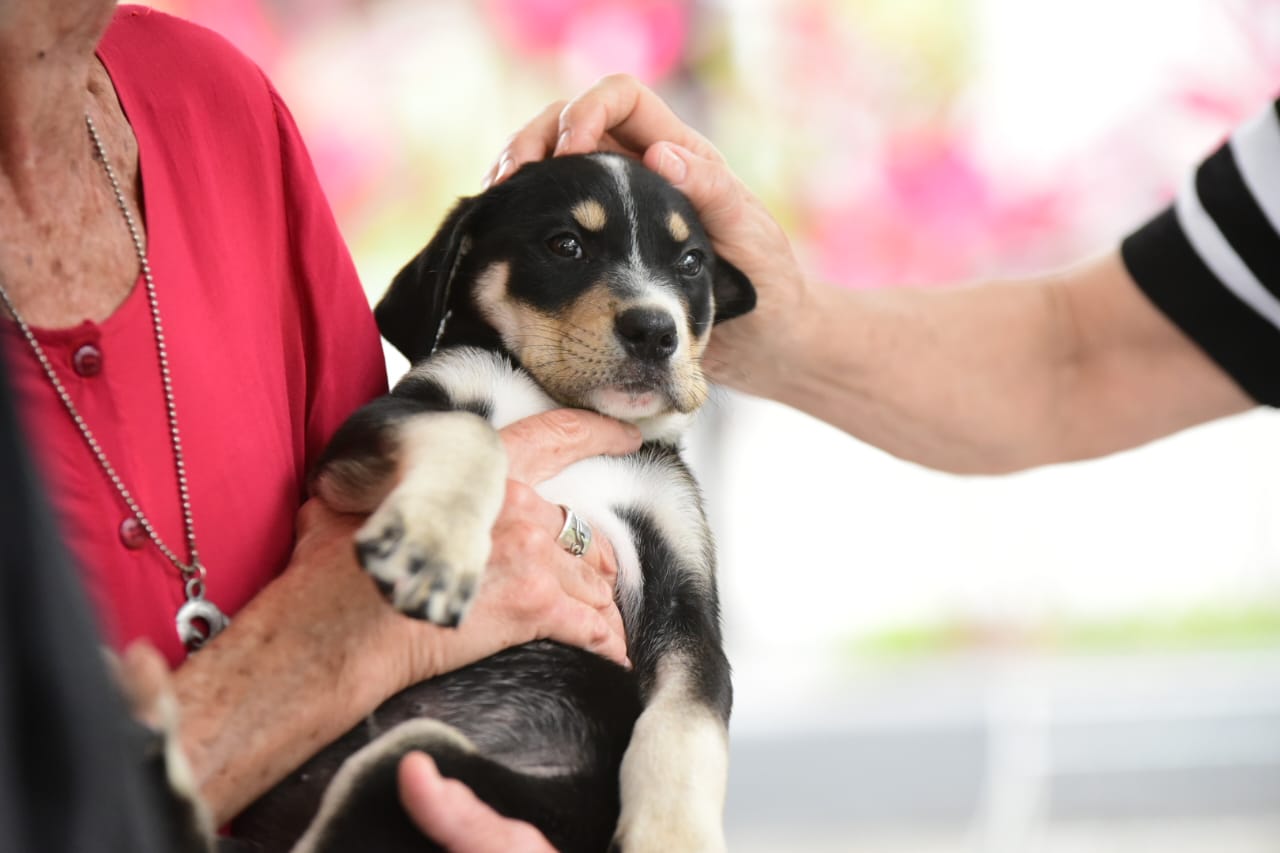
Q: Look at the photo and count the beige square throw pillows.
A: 0